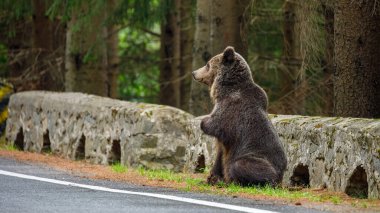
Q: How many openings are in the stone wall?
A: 7